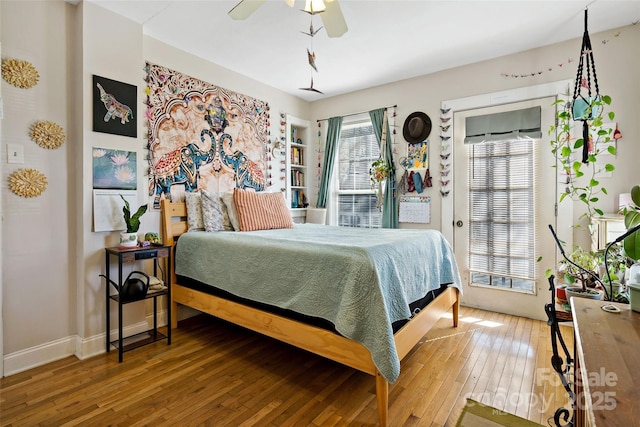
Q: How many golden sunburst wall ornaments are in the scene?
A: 3